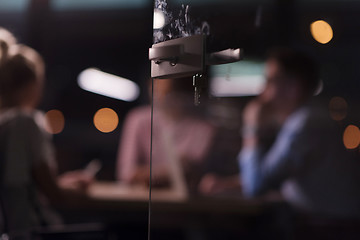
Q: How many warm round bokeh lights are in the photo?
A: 5